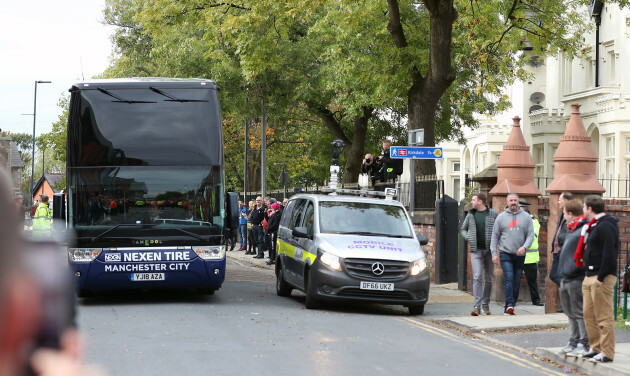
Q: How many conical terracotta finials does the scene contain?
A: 2